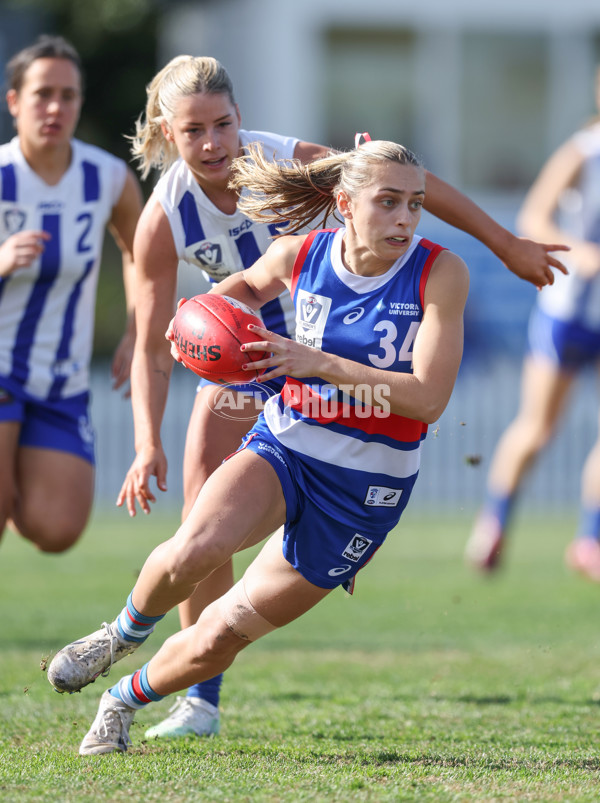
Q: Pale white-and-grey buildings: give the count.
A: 1